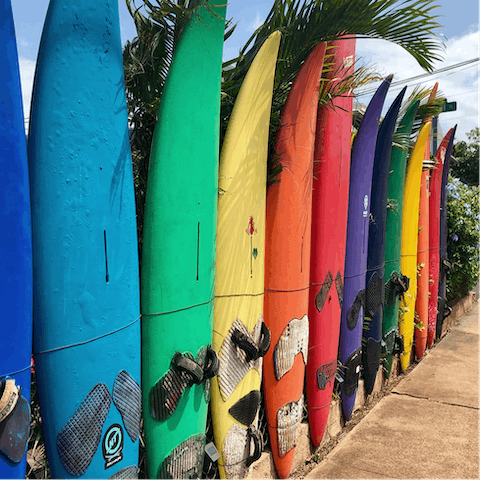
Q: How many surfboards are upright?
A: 13